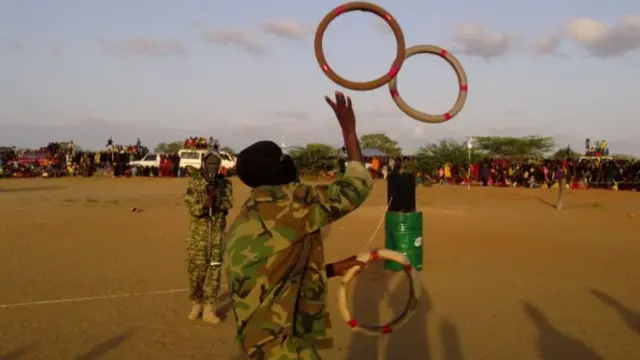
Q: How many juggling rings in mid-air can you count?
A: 2